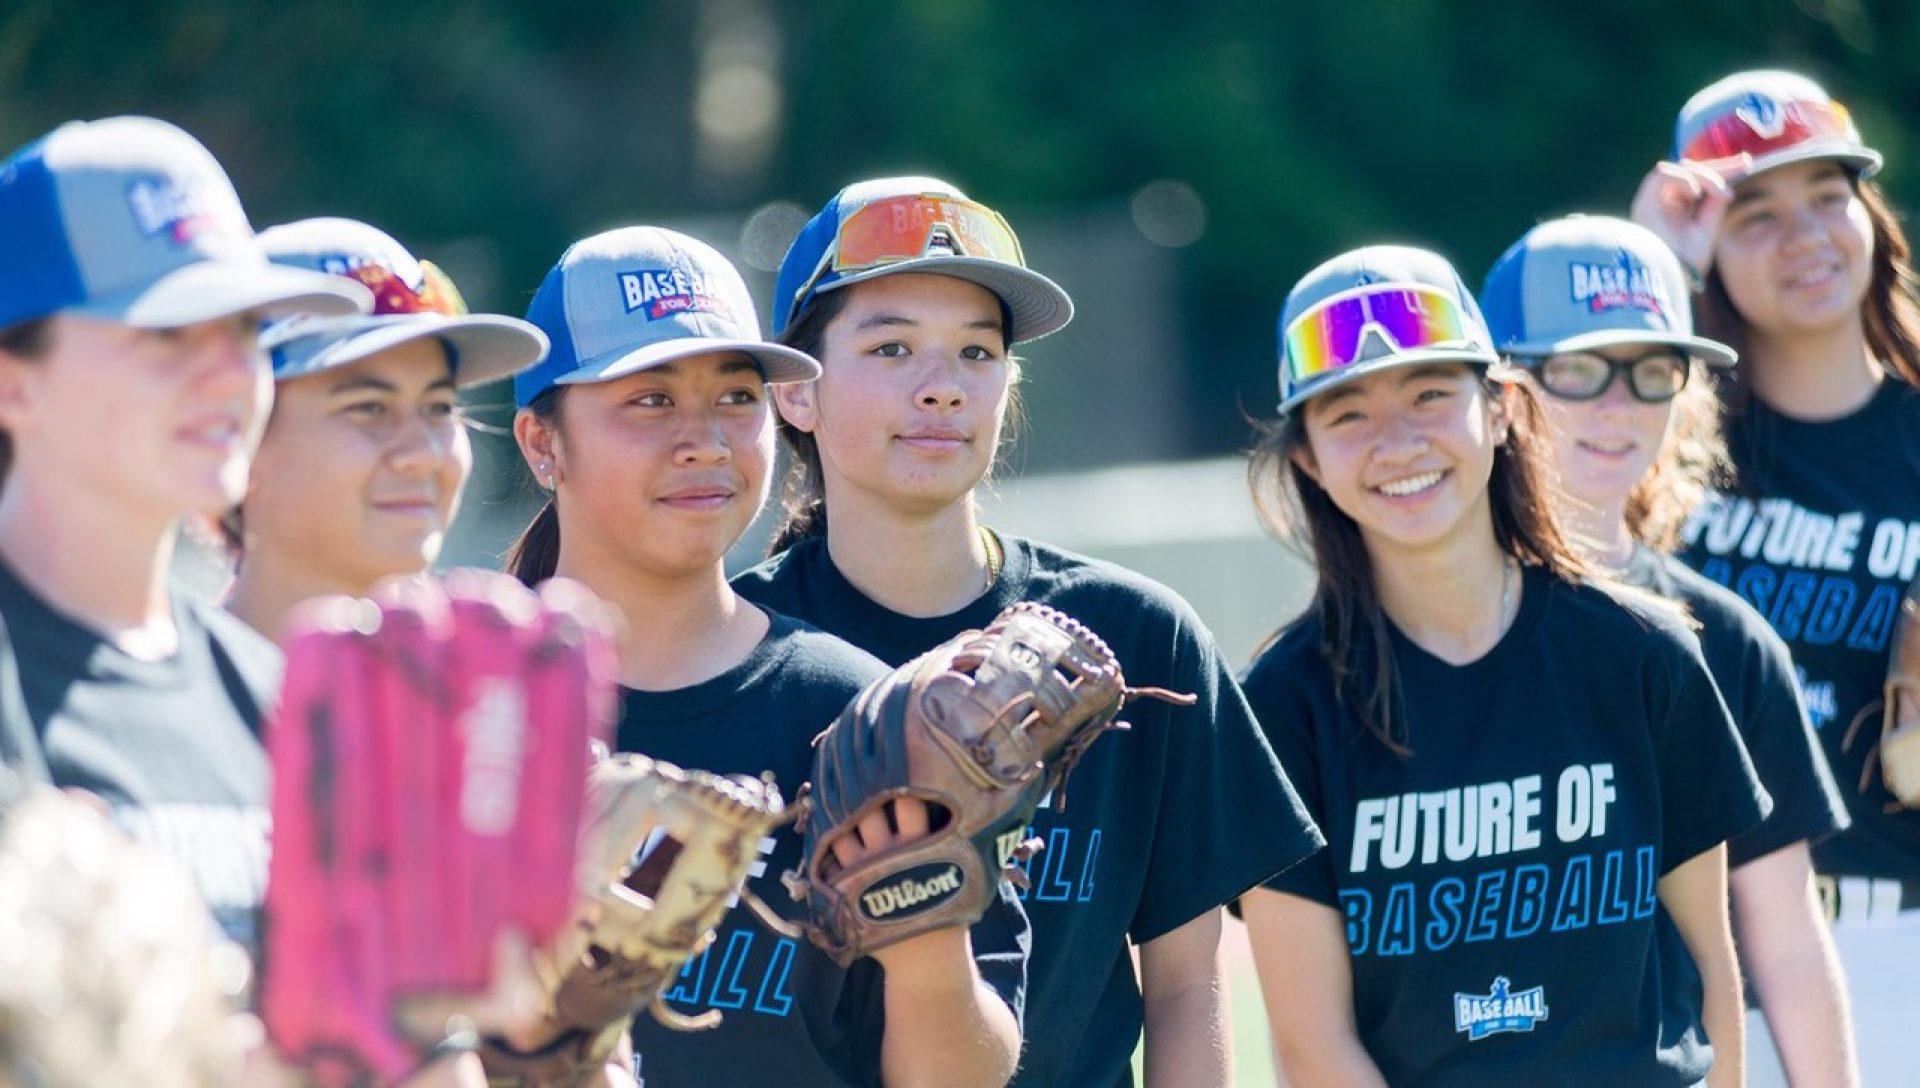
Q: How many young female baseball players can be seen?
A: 7